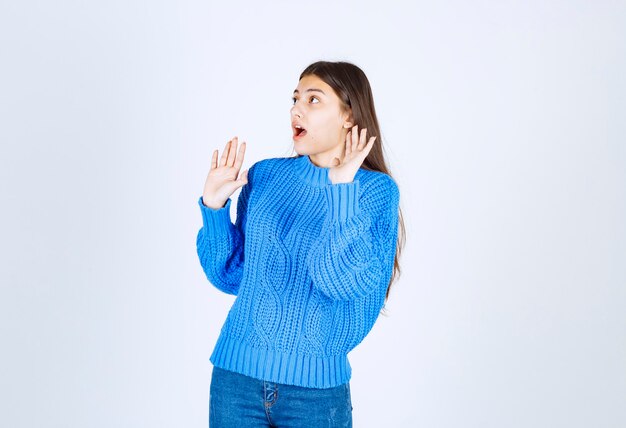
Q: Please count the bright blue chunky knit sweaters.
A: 1